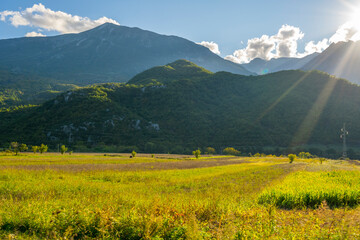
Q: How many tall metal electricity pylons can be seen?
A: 1